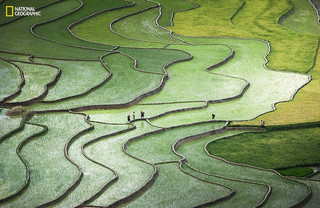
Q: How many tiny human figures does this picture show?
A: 5